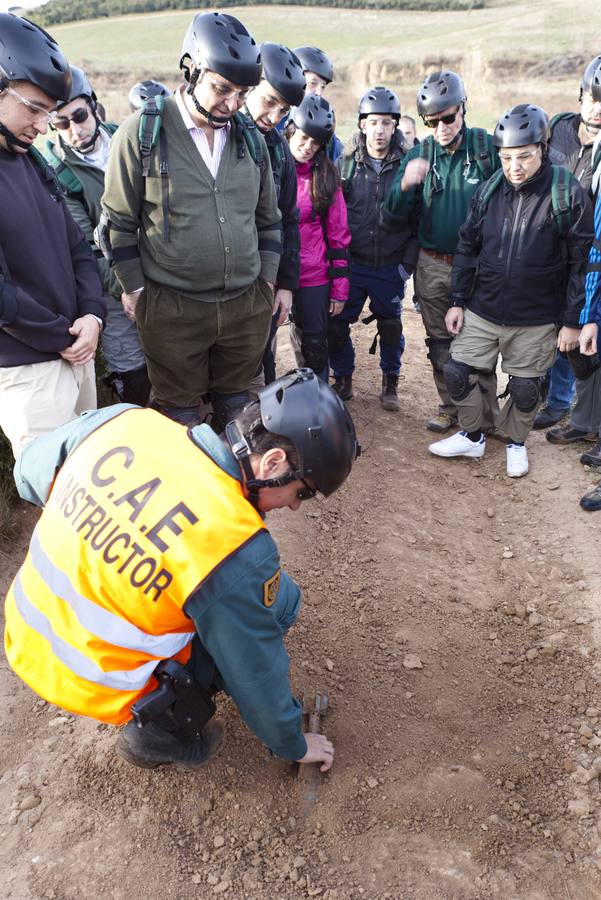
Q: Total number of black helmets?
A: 12